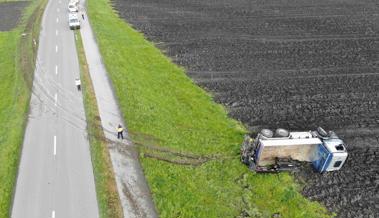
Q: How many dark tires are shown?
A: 3